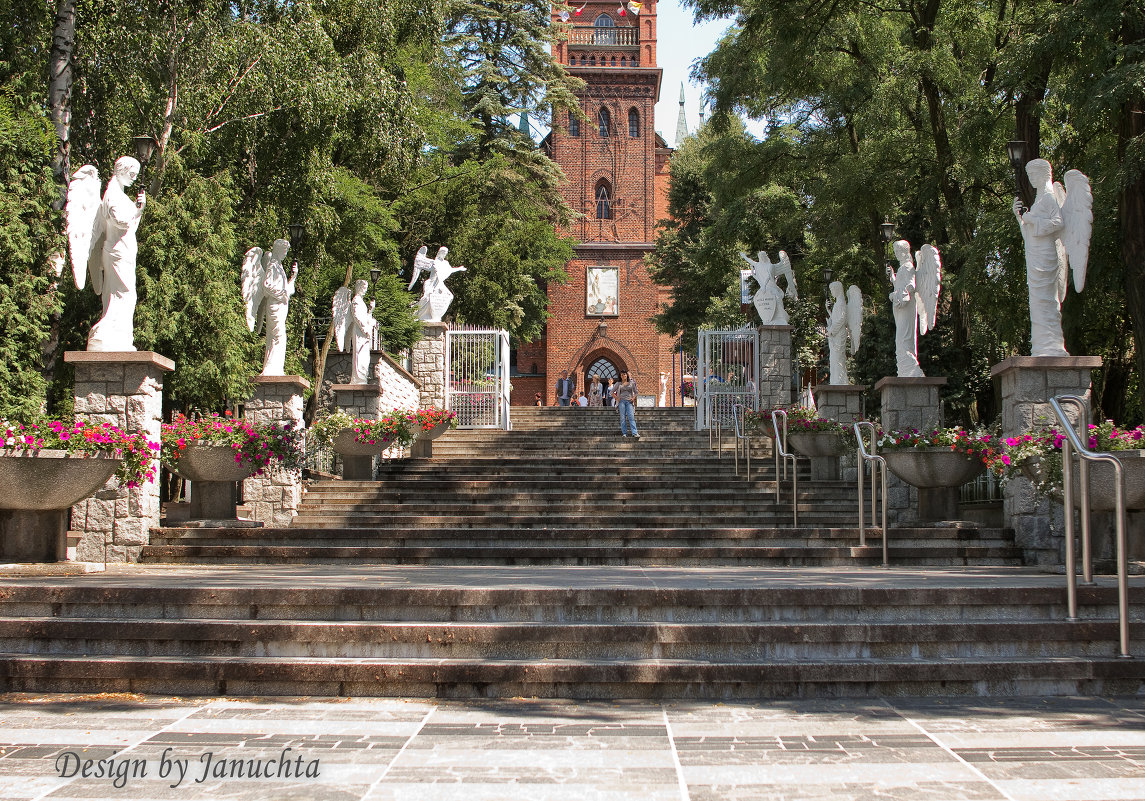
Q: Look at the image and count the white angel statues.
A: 8